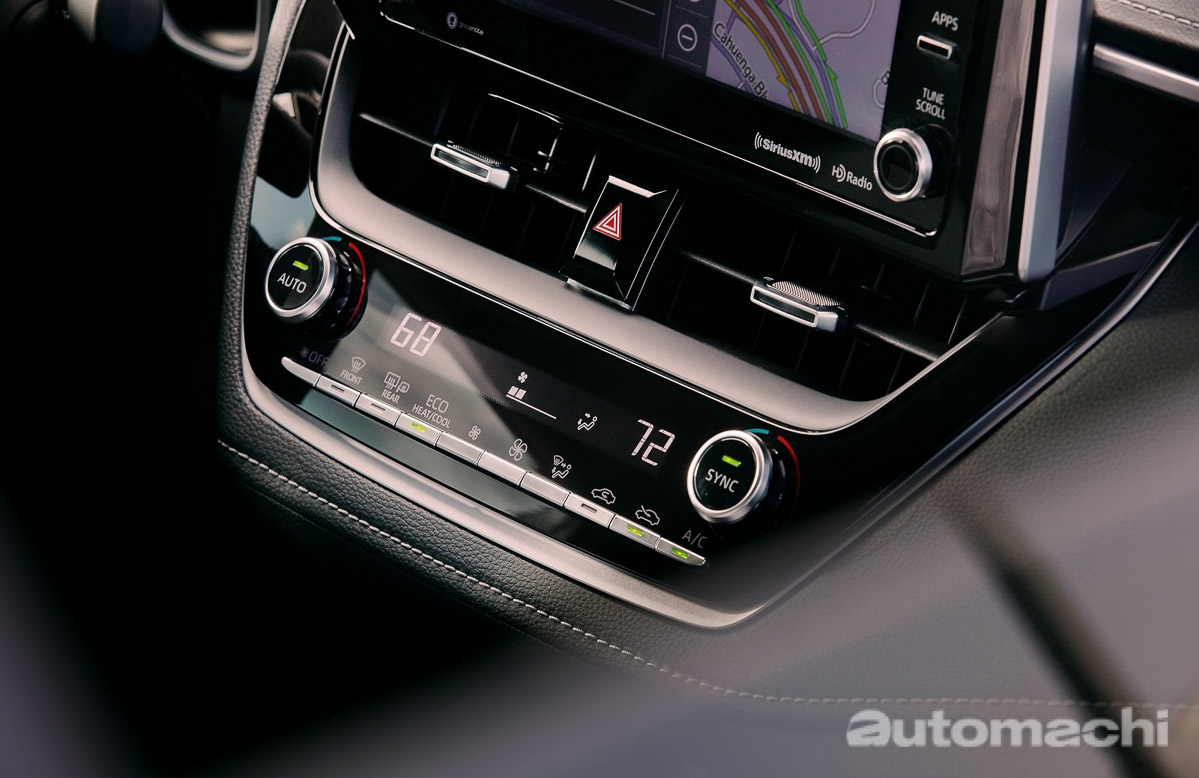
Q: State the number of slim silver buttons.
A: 10